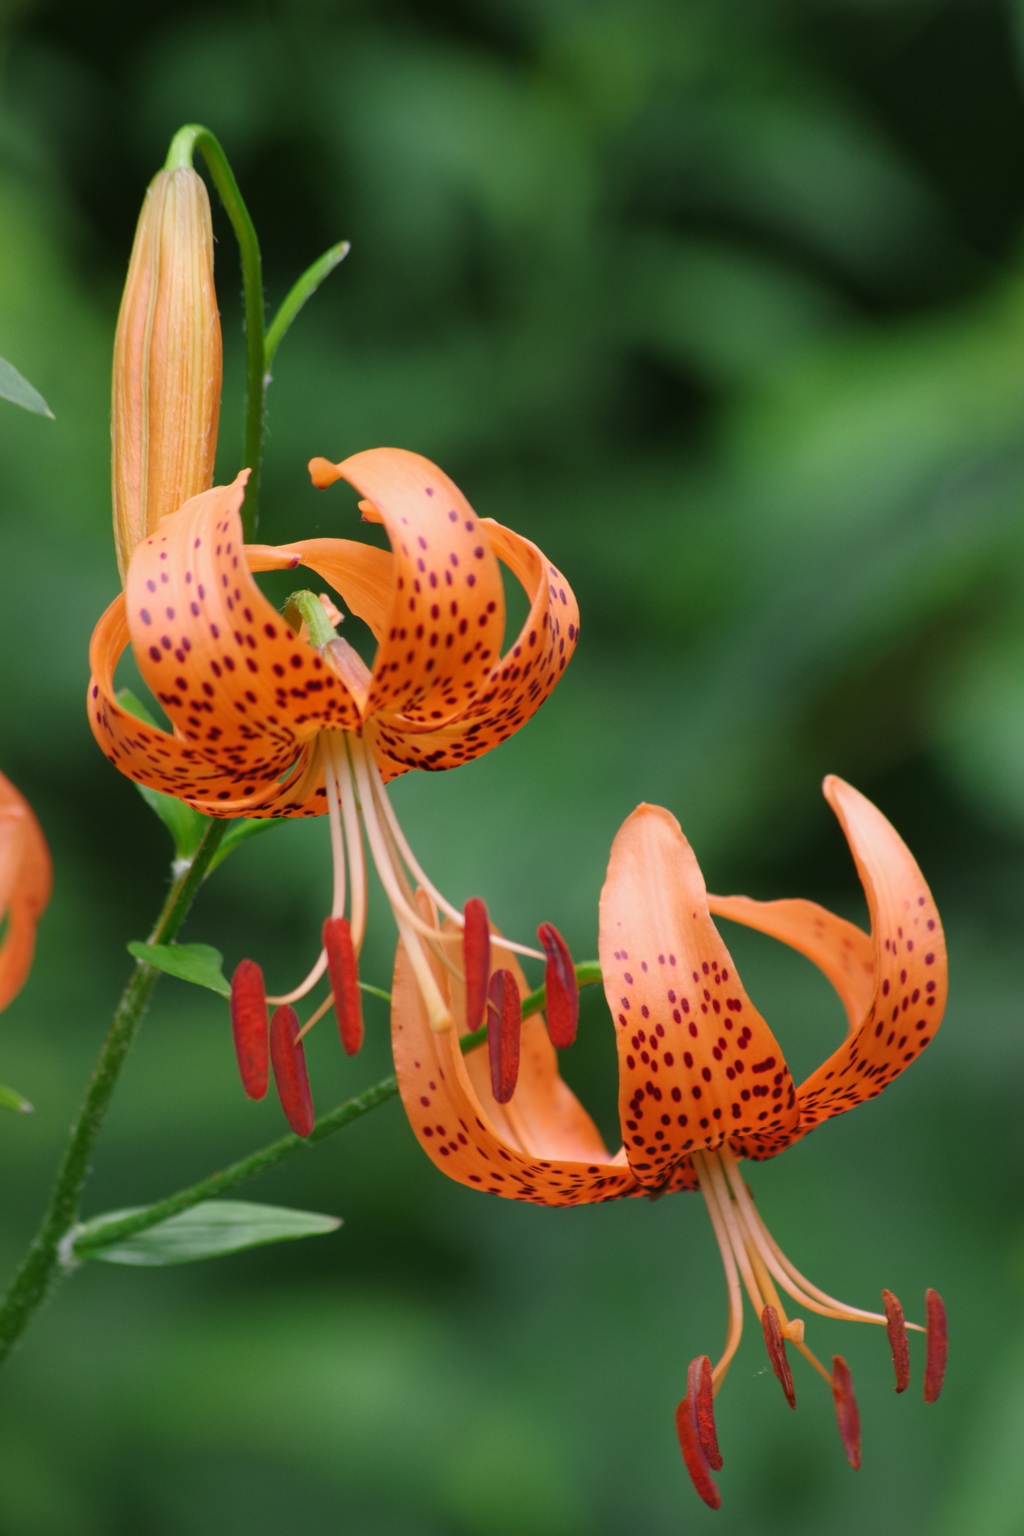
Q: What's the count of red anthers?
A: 12